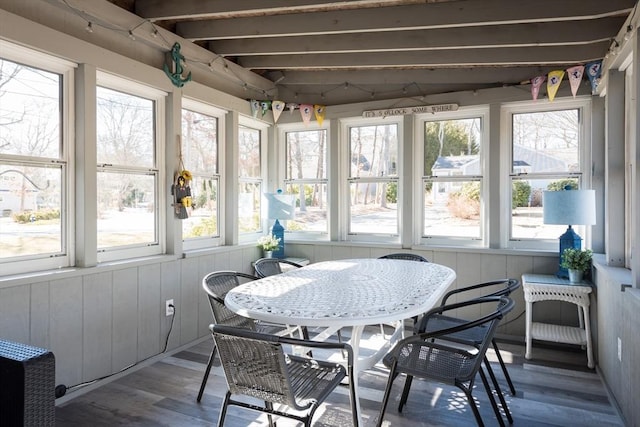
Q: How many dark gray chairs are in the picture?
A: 6